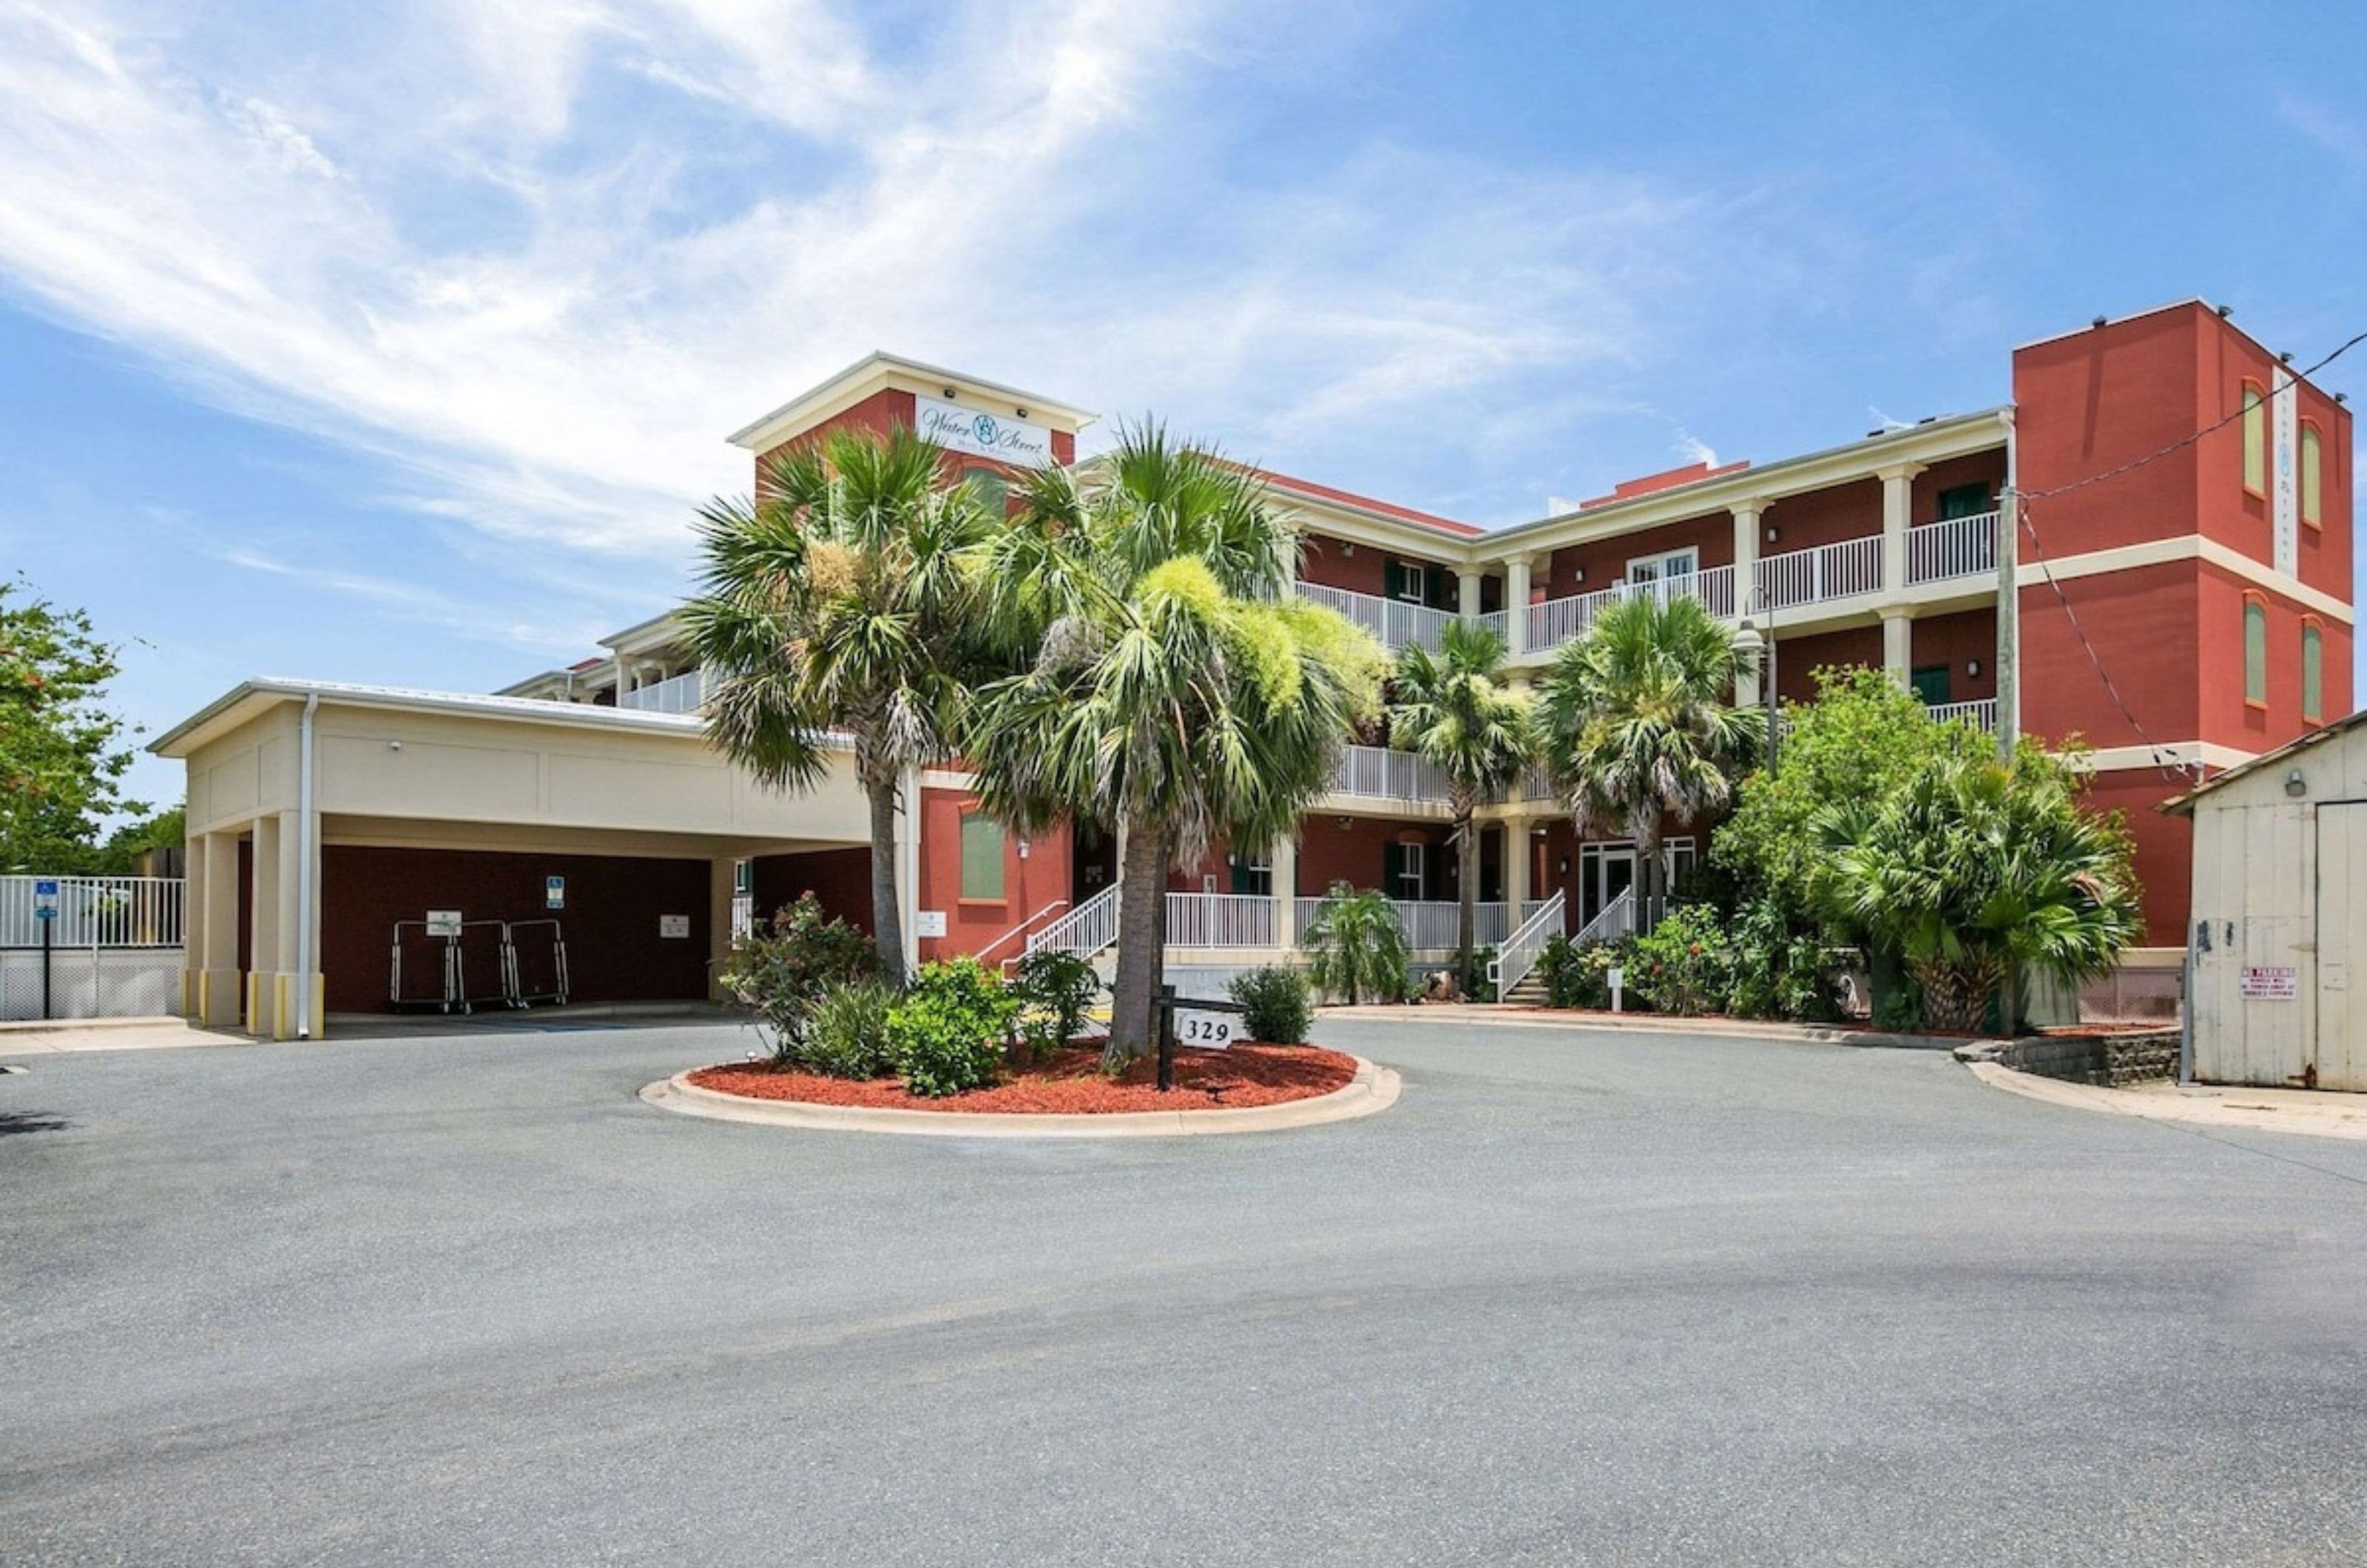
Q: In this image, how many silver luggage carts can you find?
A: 3